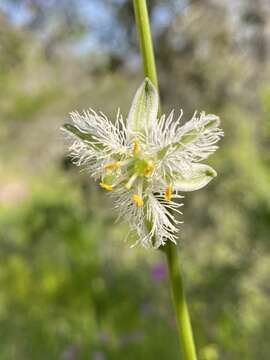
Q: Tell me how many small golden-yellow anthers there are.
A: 6